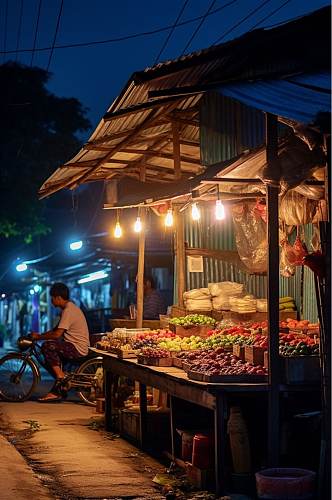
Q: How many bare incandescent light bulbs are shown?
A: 5